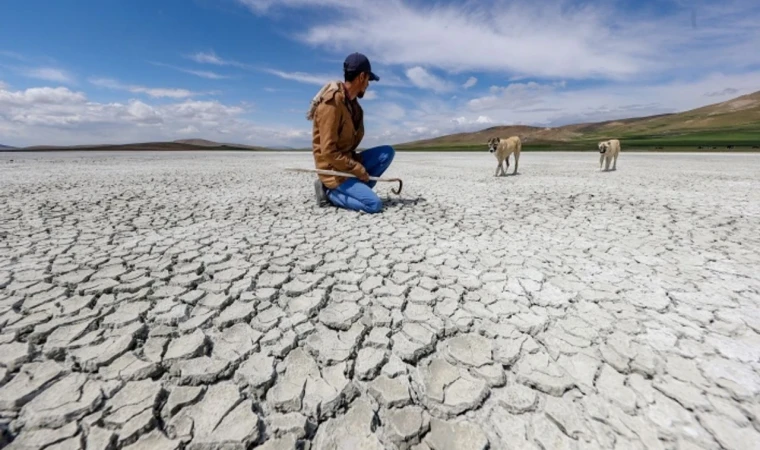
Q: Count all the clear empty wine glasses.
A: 0